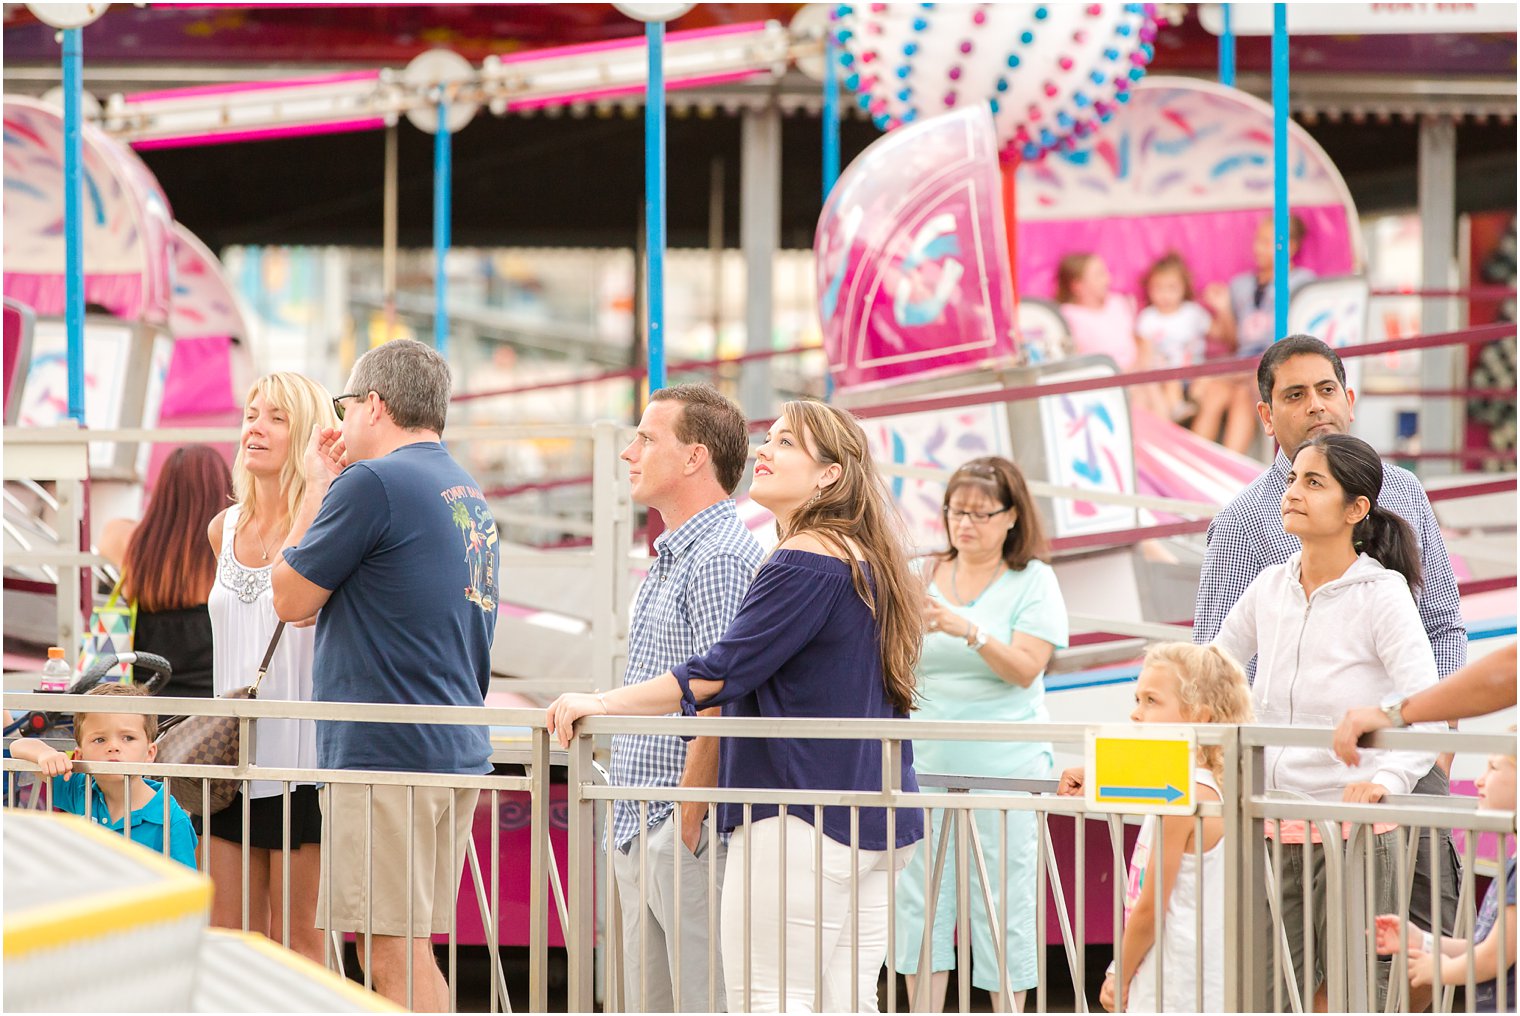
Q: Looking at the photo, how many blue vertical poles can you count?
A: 6